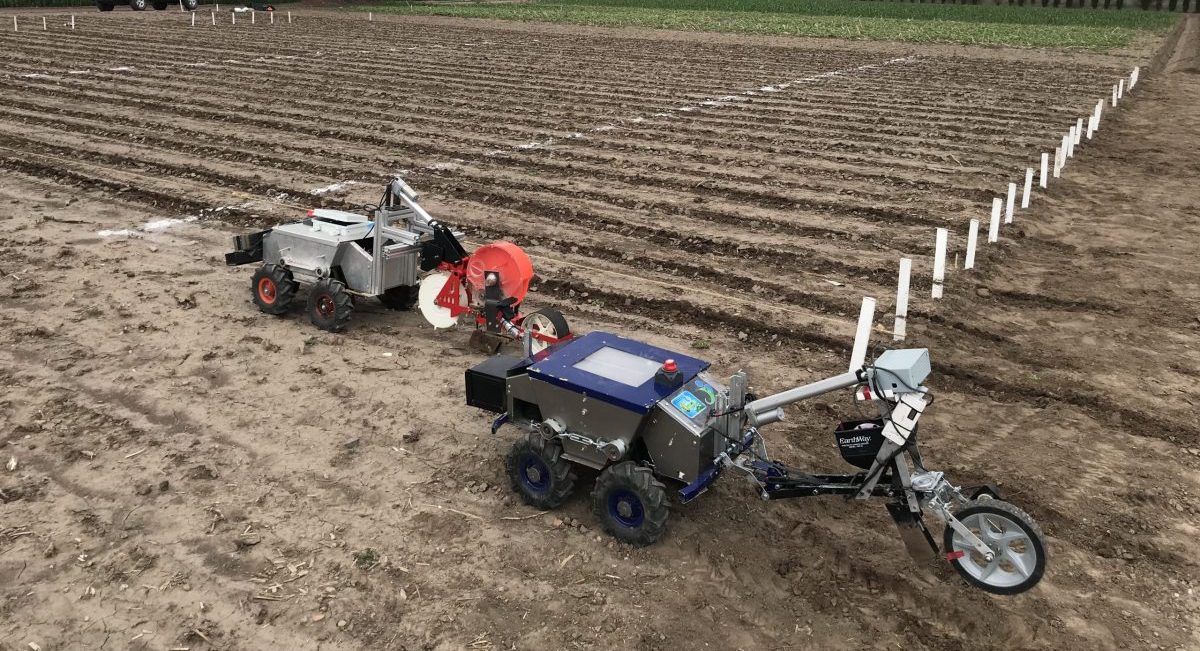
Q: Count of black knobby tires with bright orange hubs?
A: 2